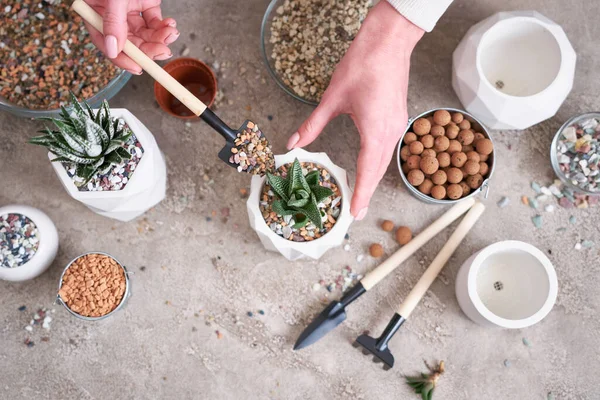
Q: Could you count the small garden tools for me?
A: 3